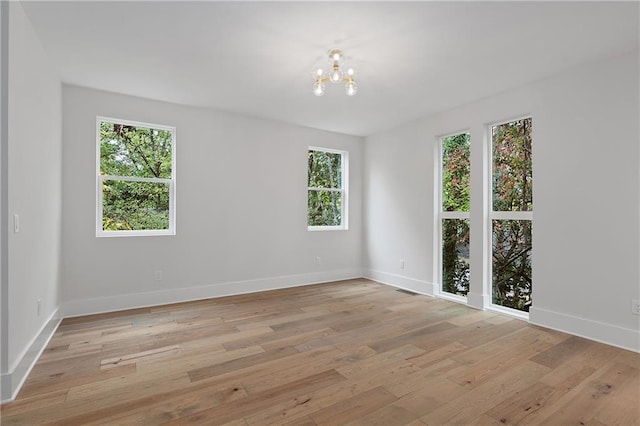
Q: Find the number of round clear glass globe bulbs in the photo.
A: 6